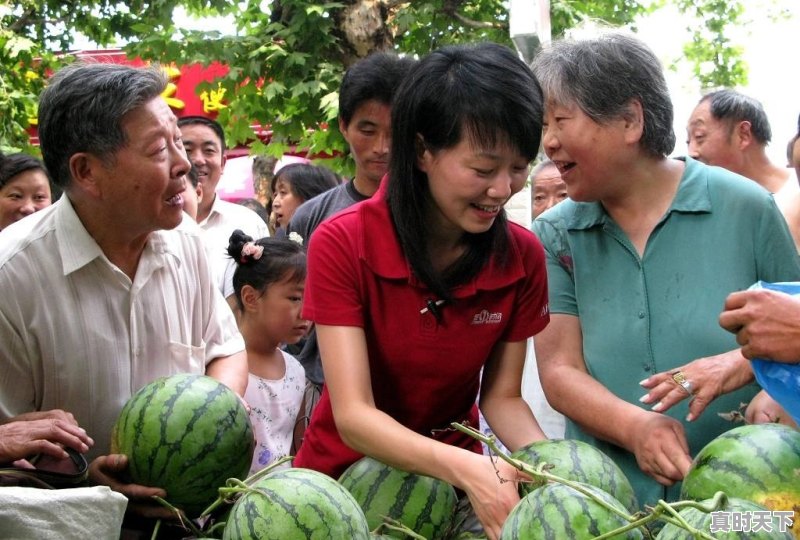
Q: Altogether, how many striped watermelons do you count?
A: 7